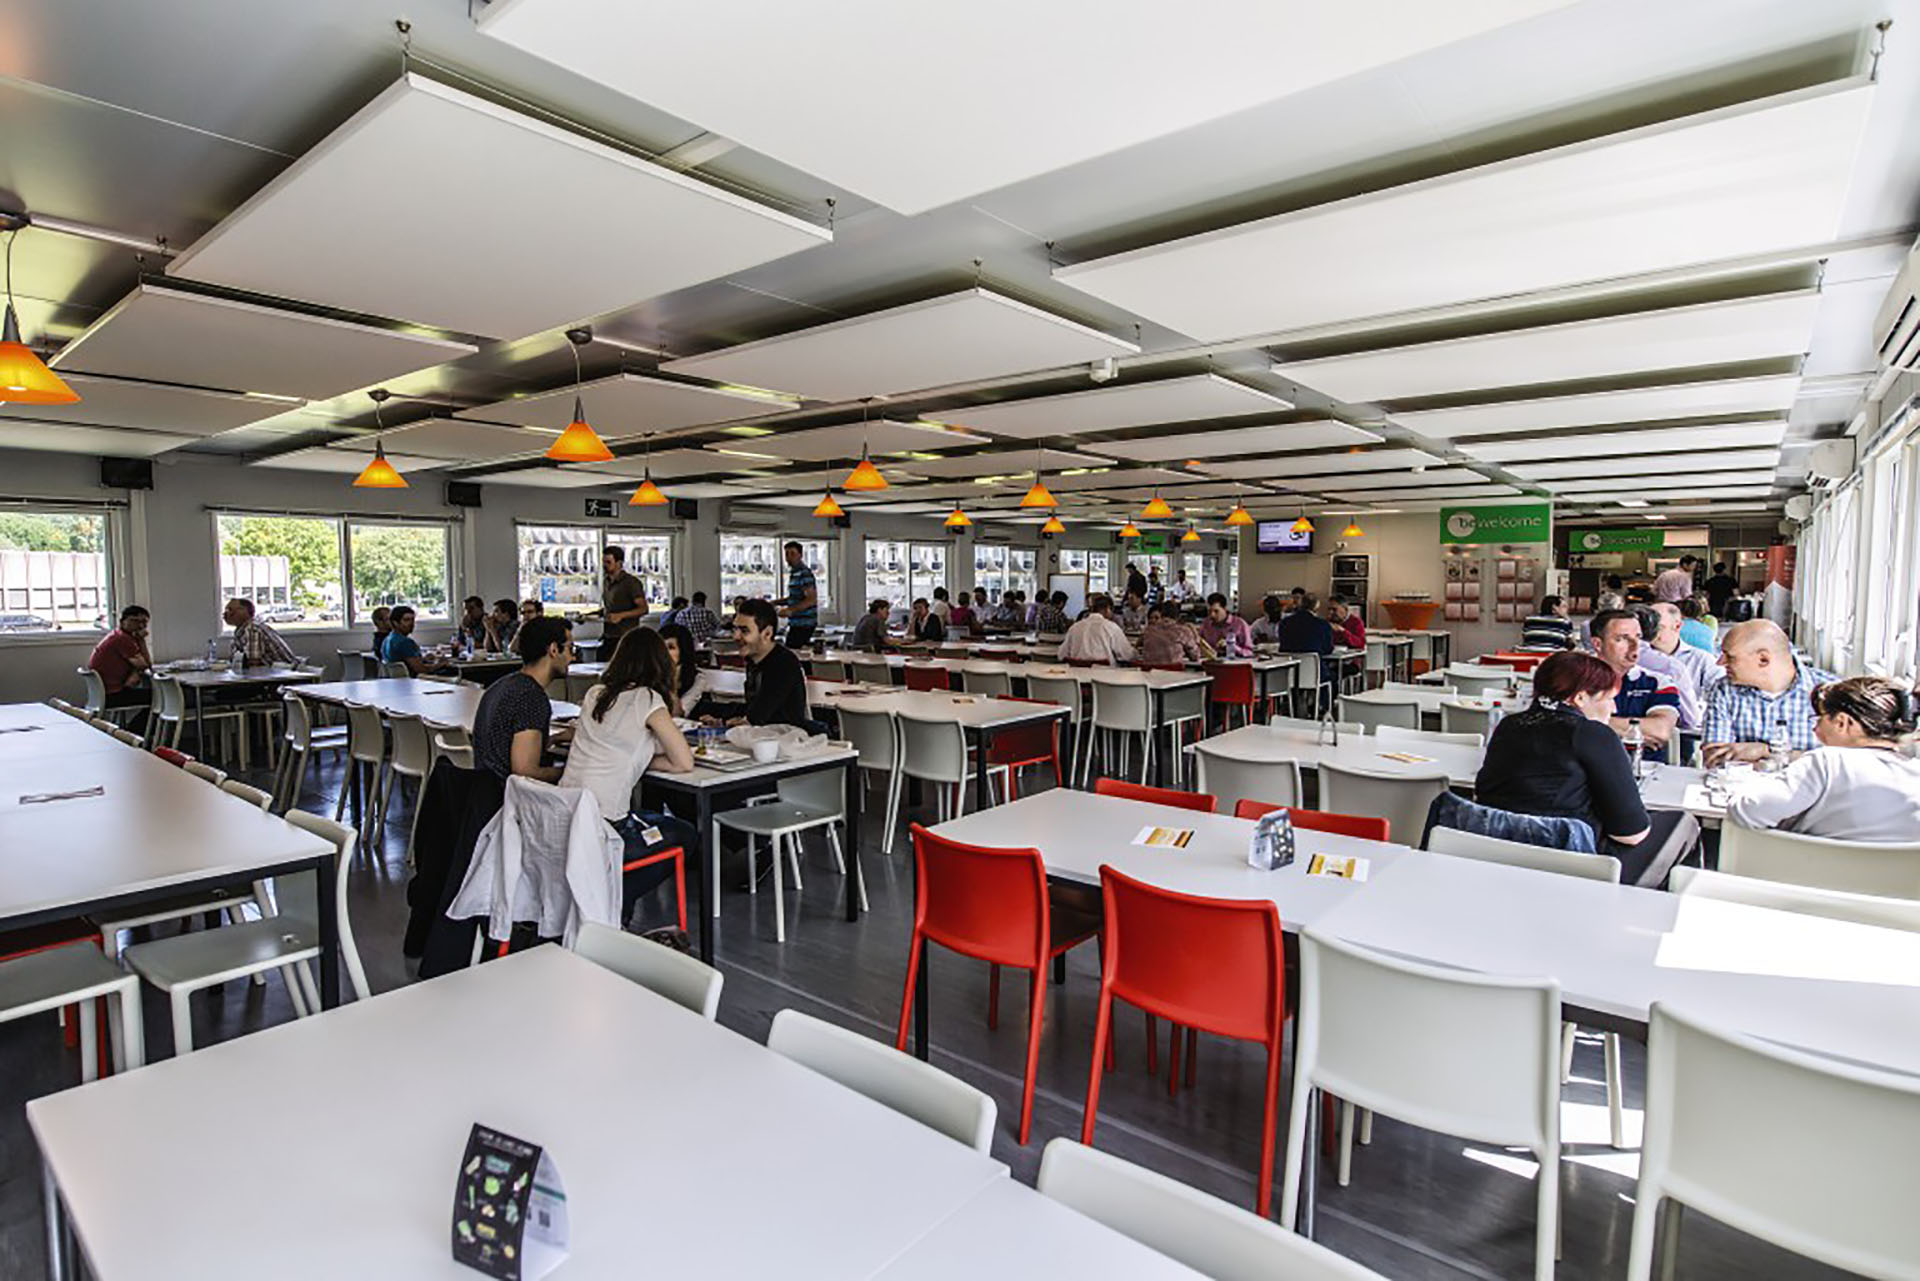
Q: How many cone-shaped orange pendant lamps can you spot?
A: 15